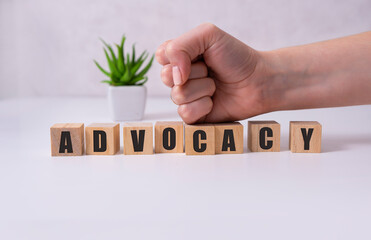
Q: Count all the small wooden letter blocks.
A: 8